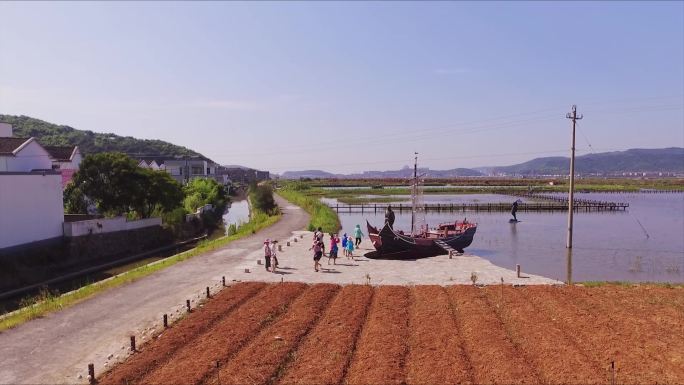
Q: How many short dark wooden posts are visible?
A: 6